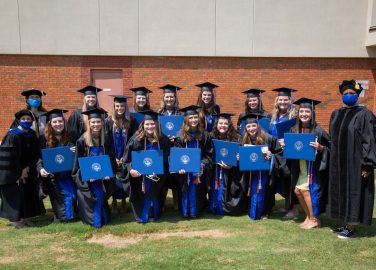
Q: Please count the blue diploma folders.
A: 11